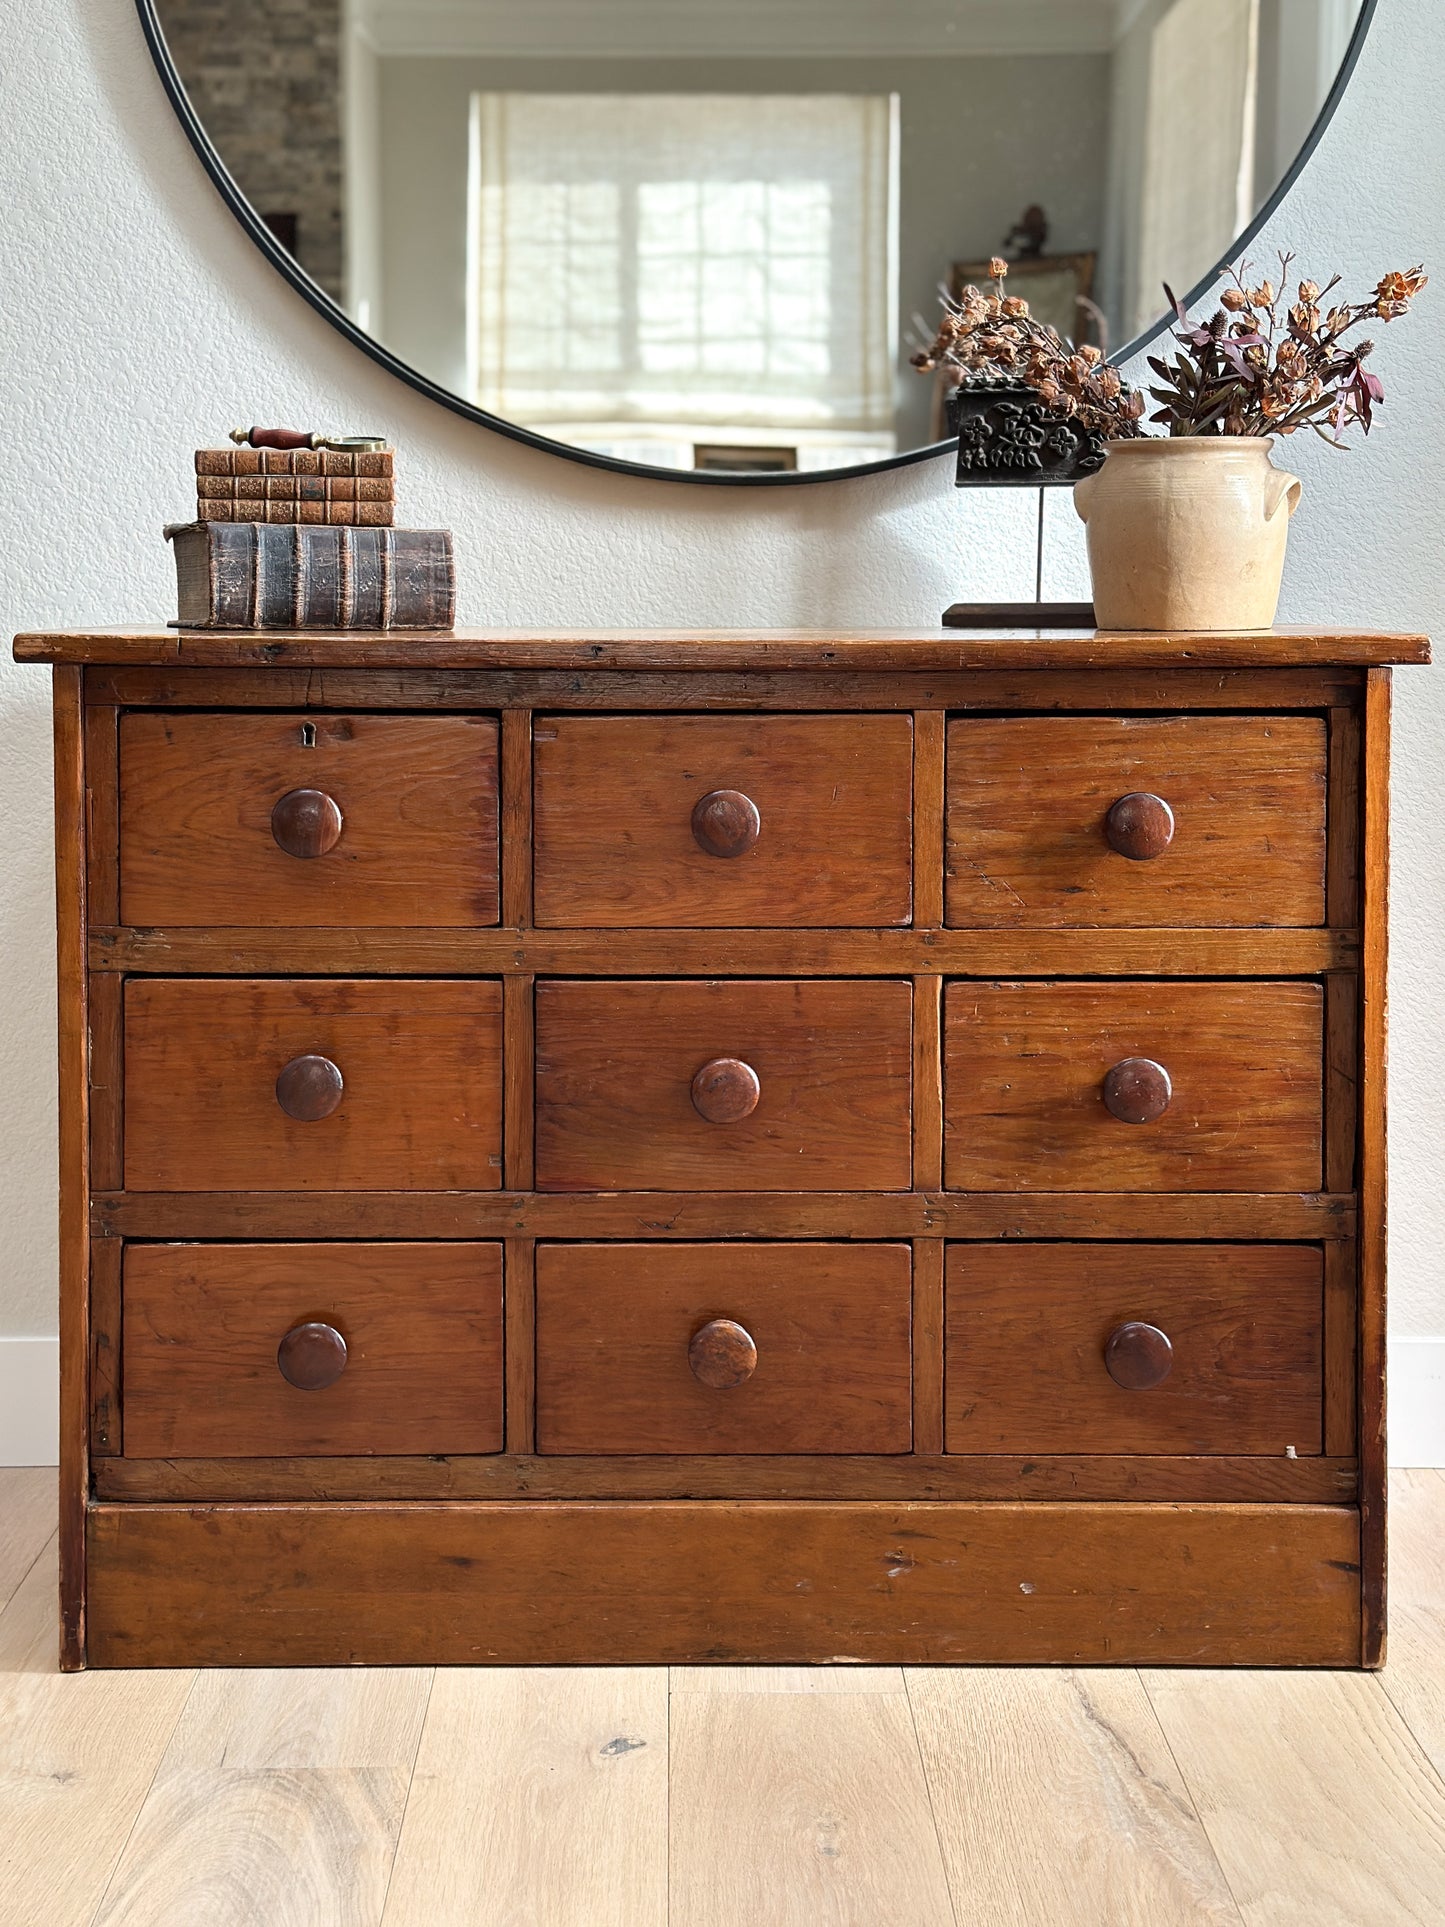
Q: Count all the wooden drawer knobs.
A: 9